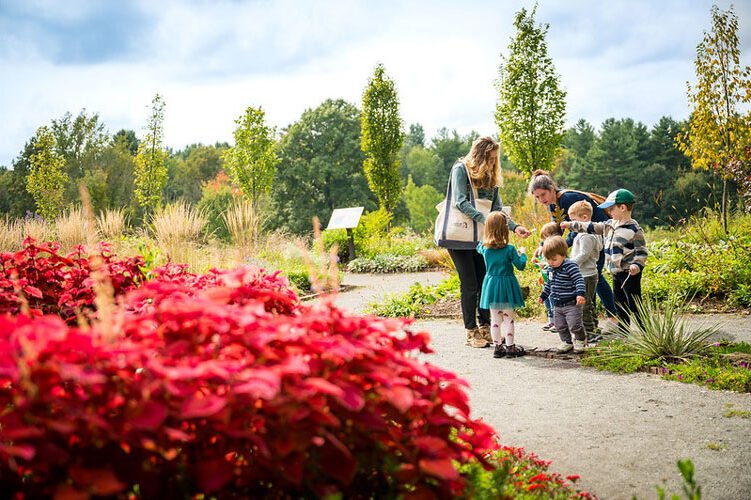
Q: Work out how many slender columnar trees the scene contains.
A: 6